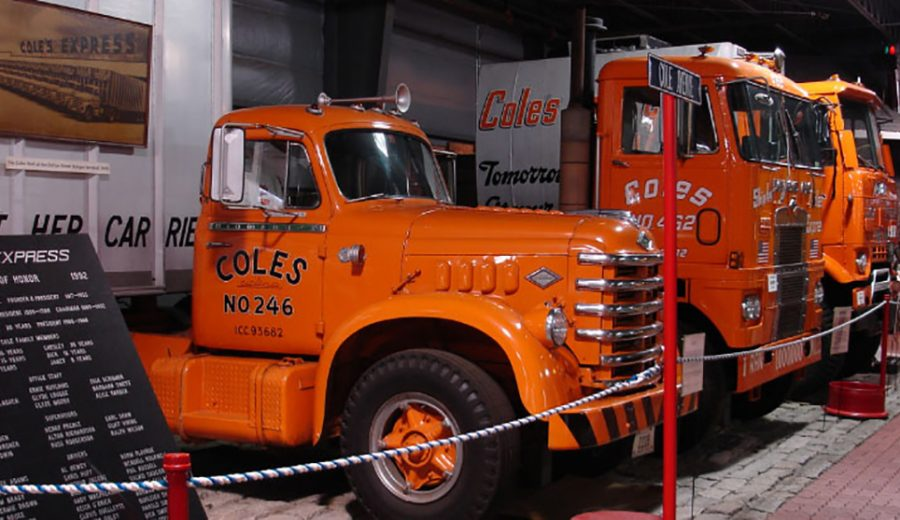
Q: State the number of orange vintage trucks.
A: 3